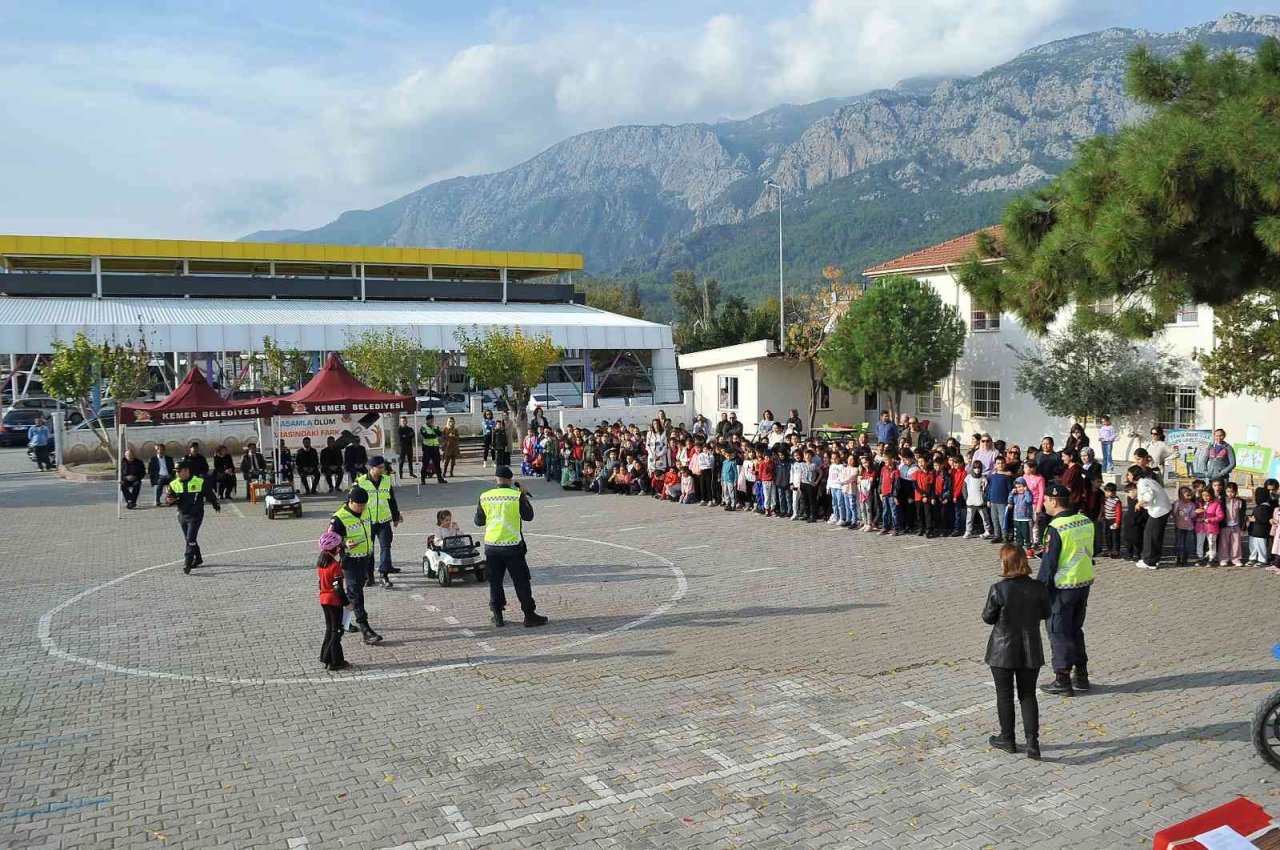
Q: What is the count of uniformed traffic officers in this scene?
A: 6